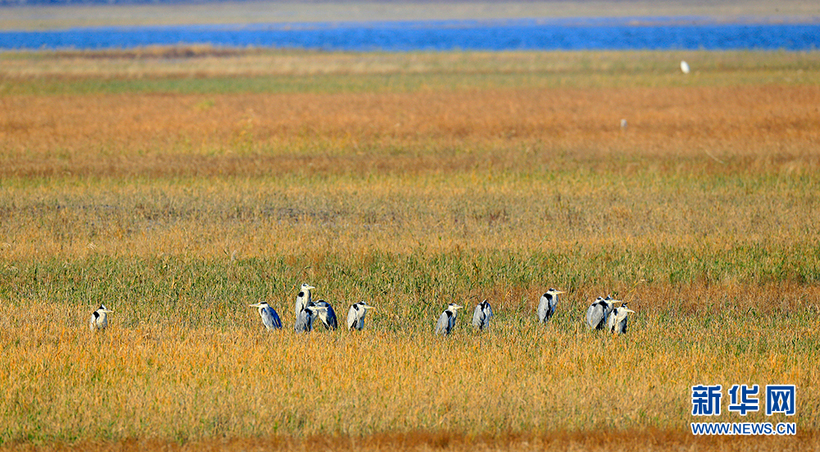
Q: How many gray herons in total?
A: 12